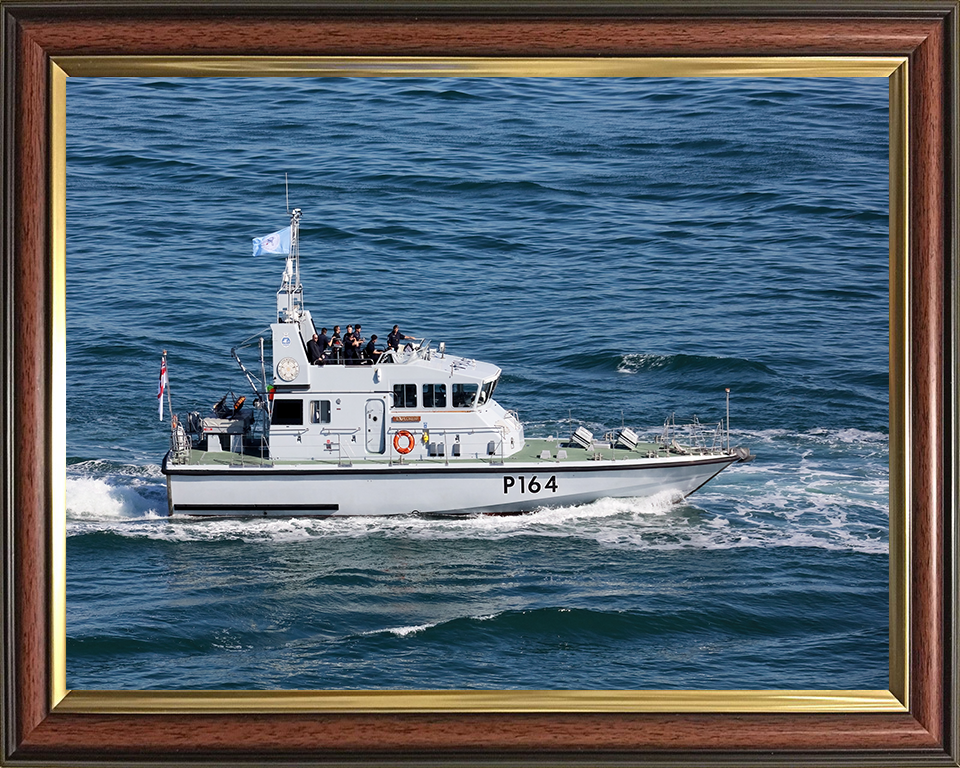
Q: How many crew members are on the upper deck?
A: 8